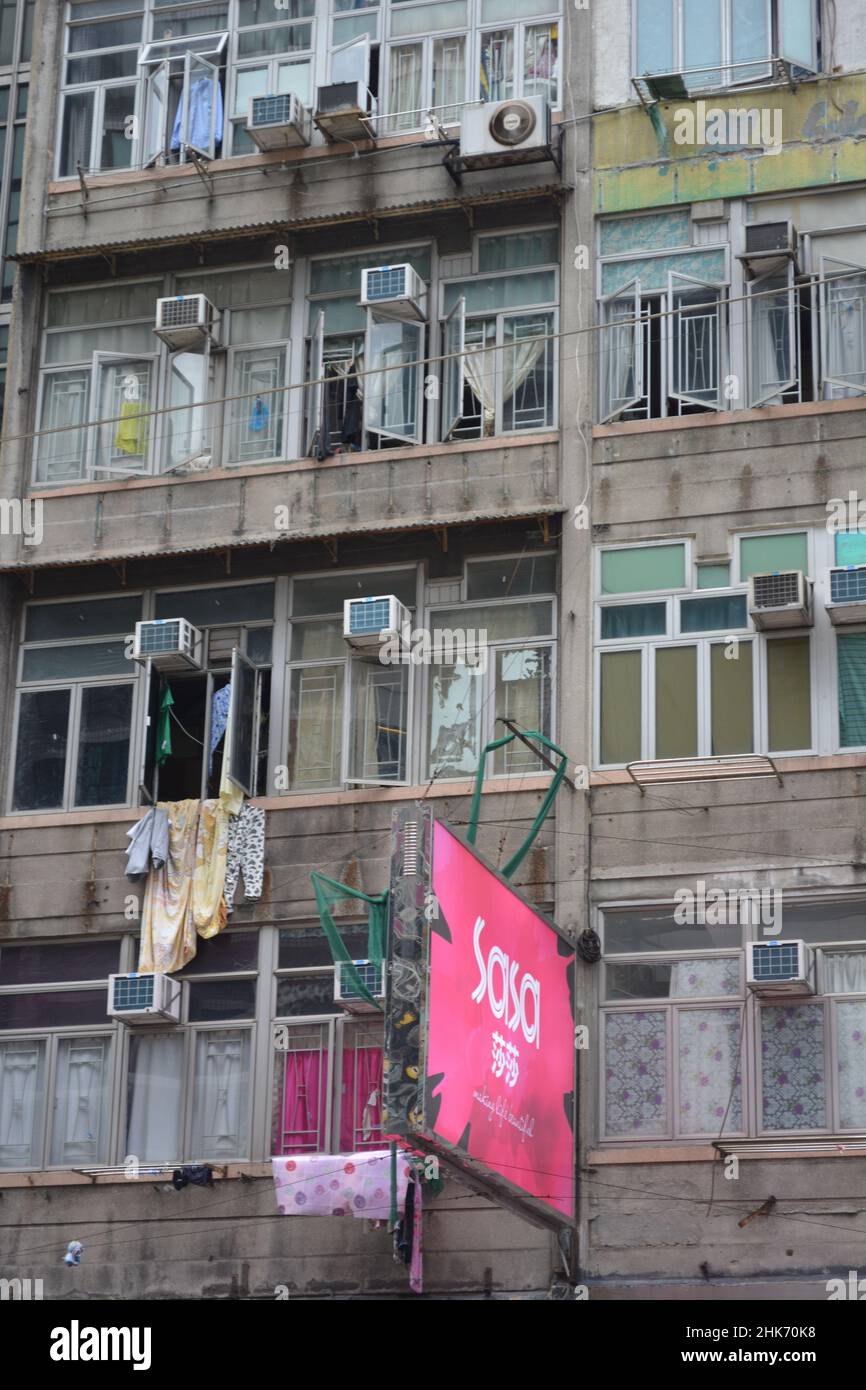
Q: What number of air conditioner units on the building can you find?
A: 13